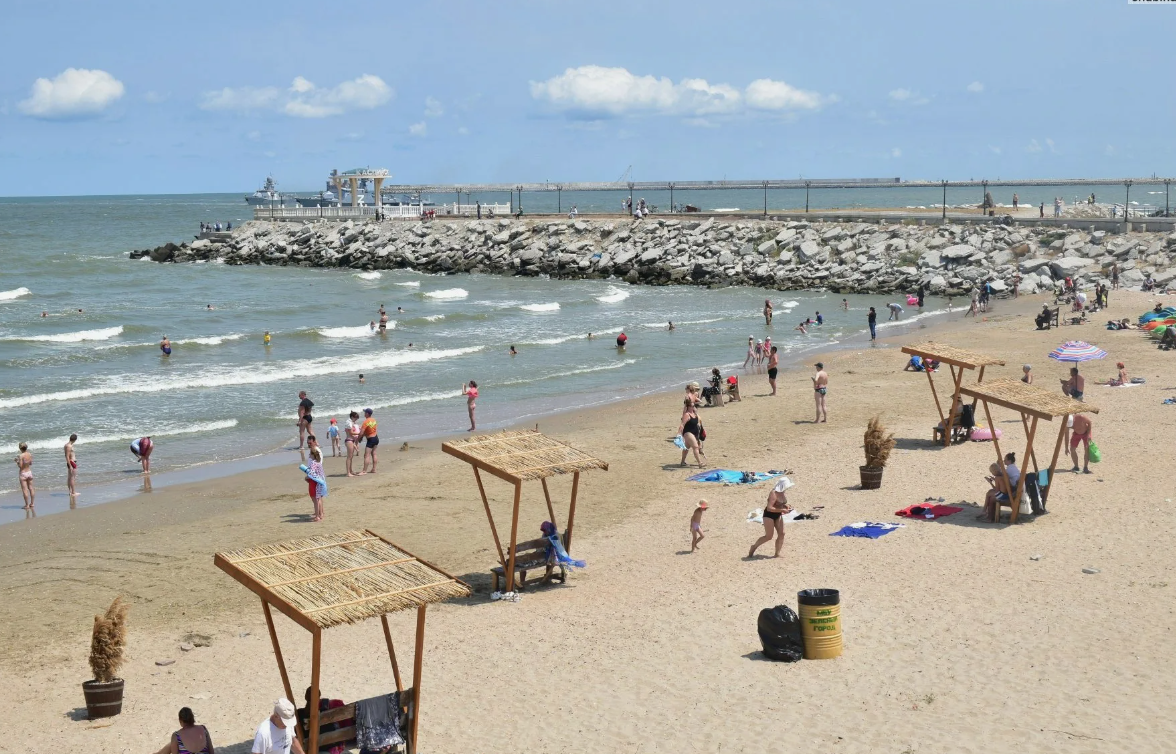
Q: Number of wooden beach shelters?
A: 4